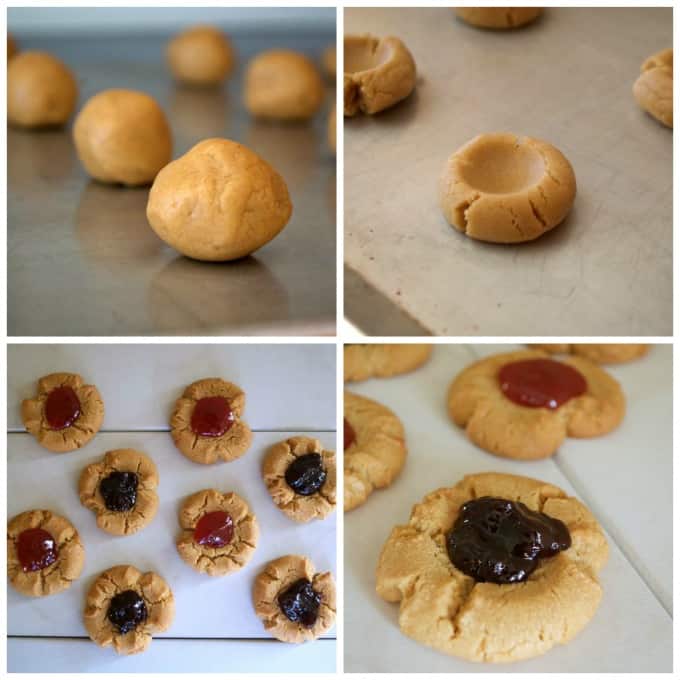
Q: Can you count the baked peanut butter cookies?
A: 13